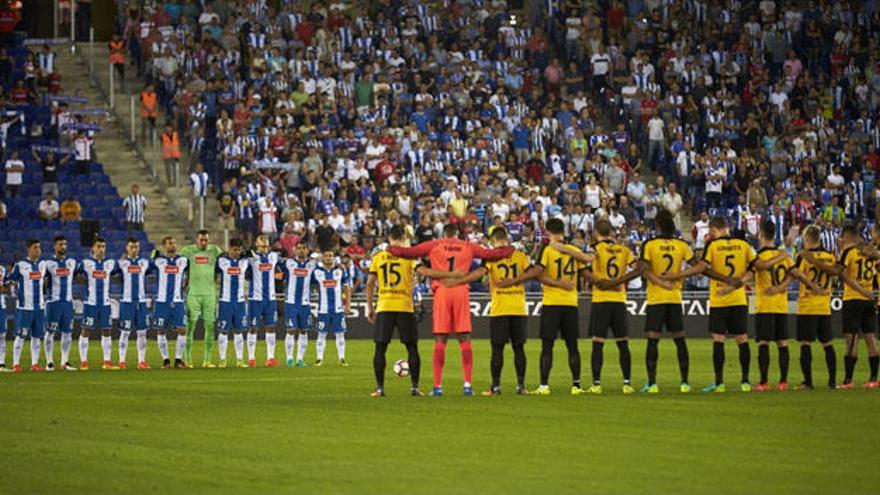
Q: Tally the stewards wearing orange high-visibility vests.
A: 3